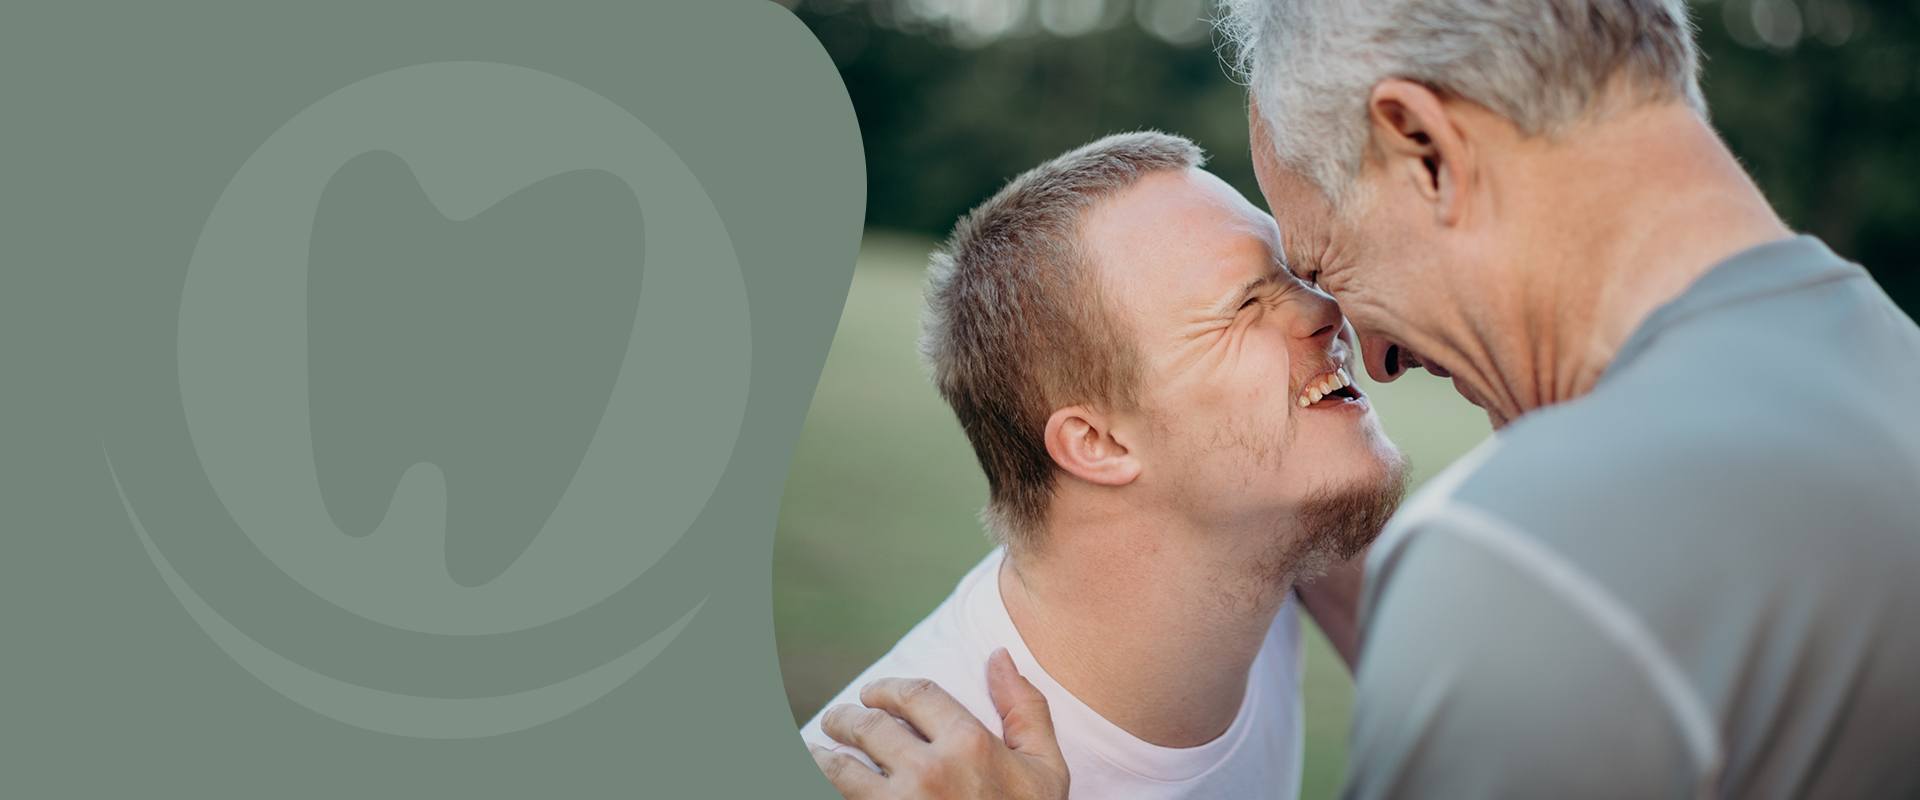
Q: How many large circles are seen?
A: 1